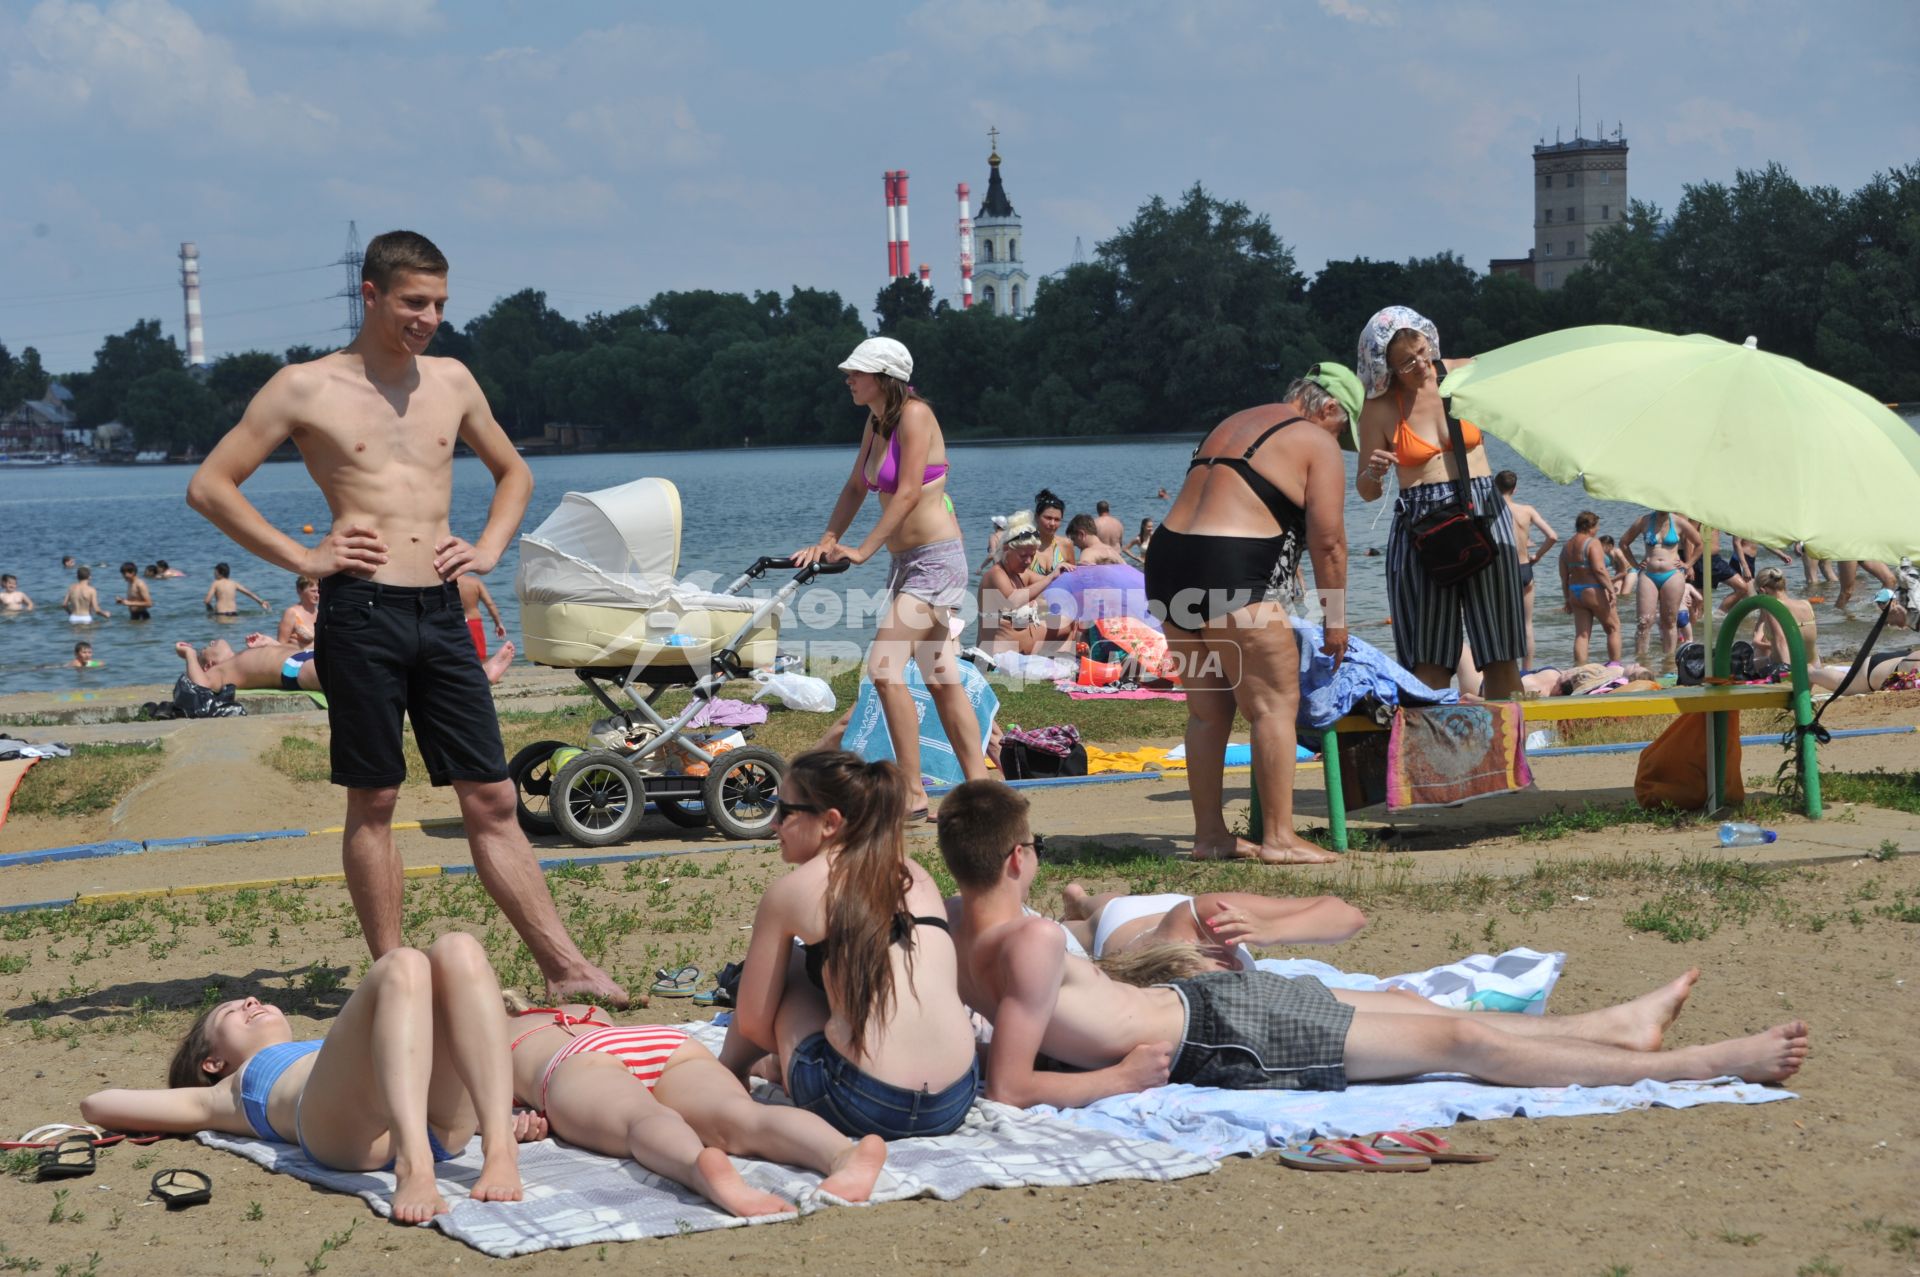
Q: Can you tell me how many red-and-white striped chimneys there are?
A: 5